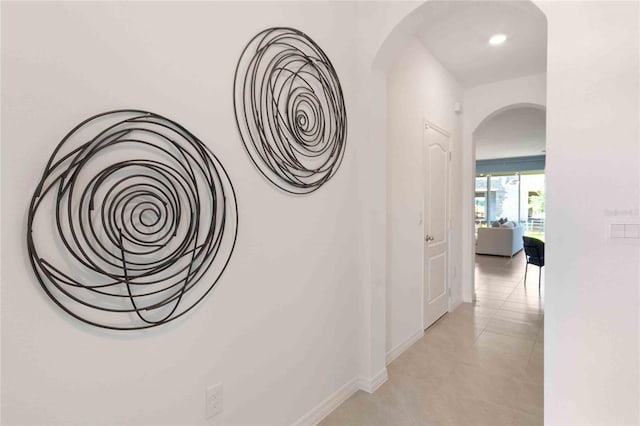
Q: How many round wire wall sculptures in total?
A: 2